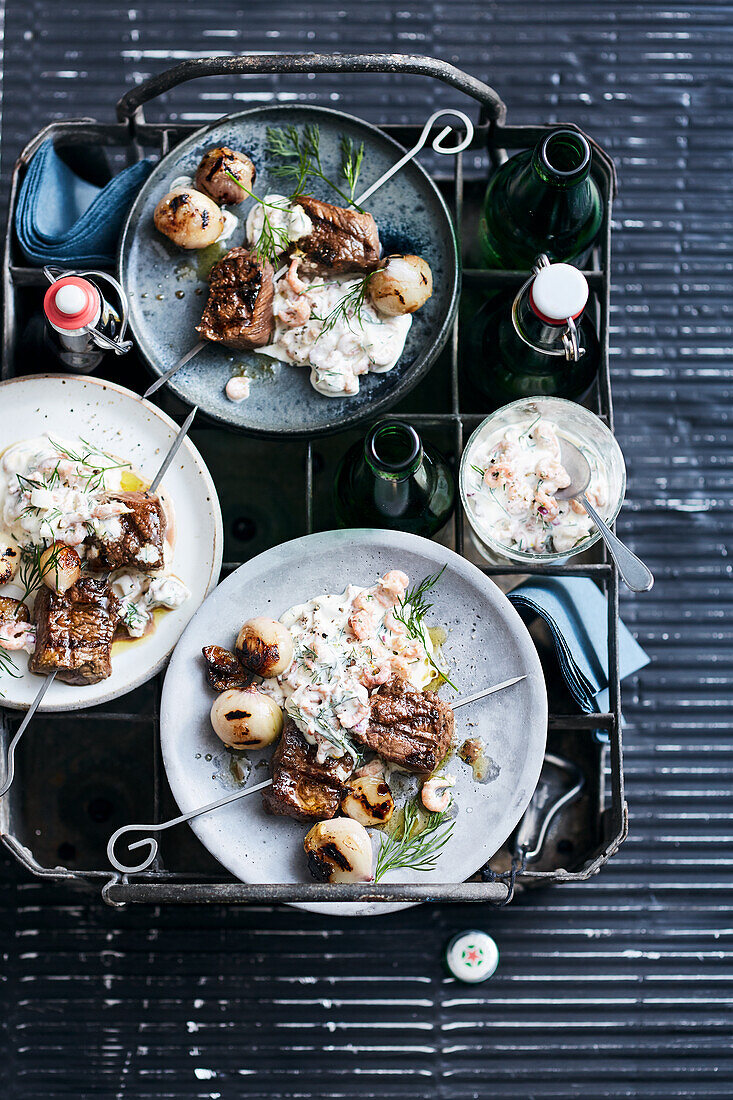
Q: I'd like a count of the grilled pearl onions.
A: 10